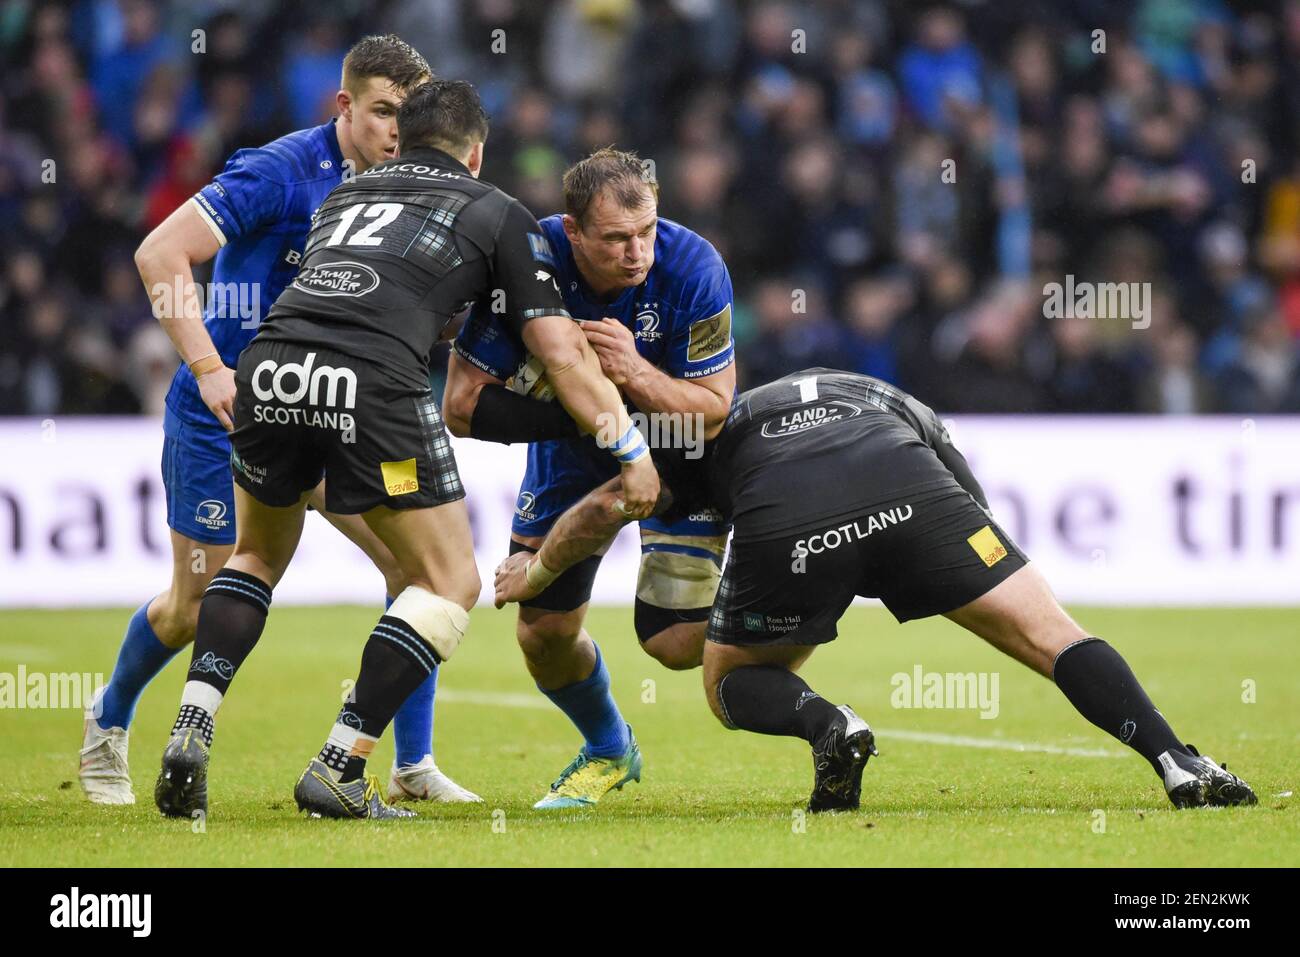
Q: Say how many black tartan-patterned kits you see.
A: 2